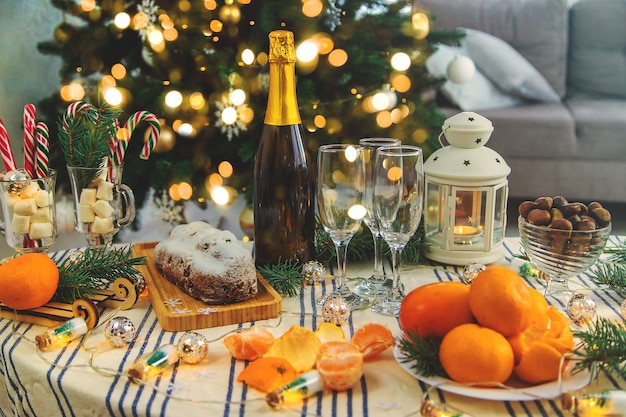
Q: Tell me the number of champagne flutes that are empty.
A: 3